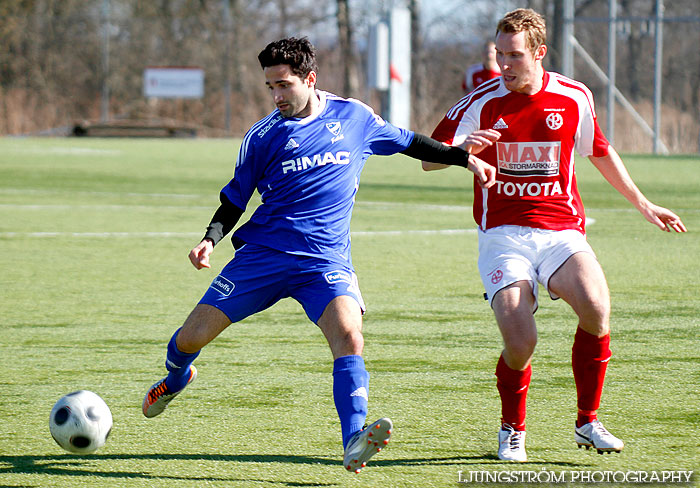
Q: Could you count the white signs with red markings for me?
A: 1